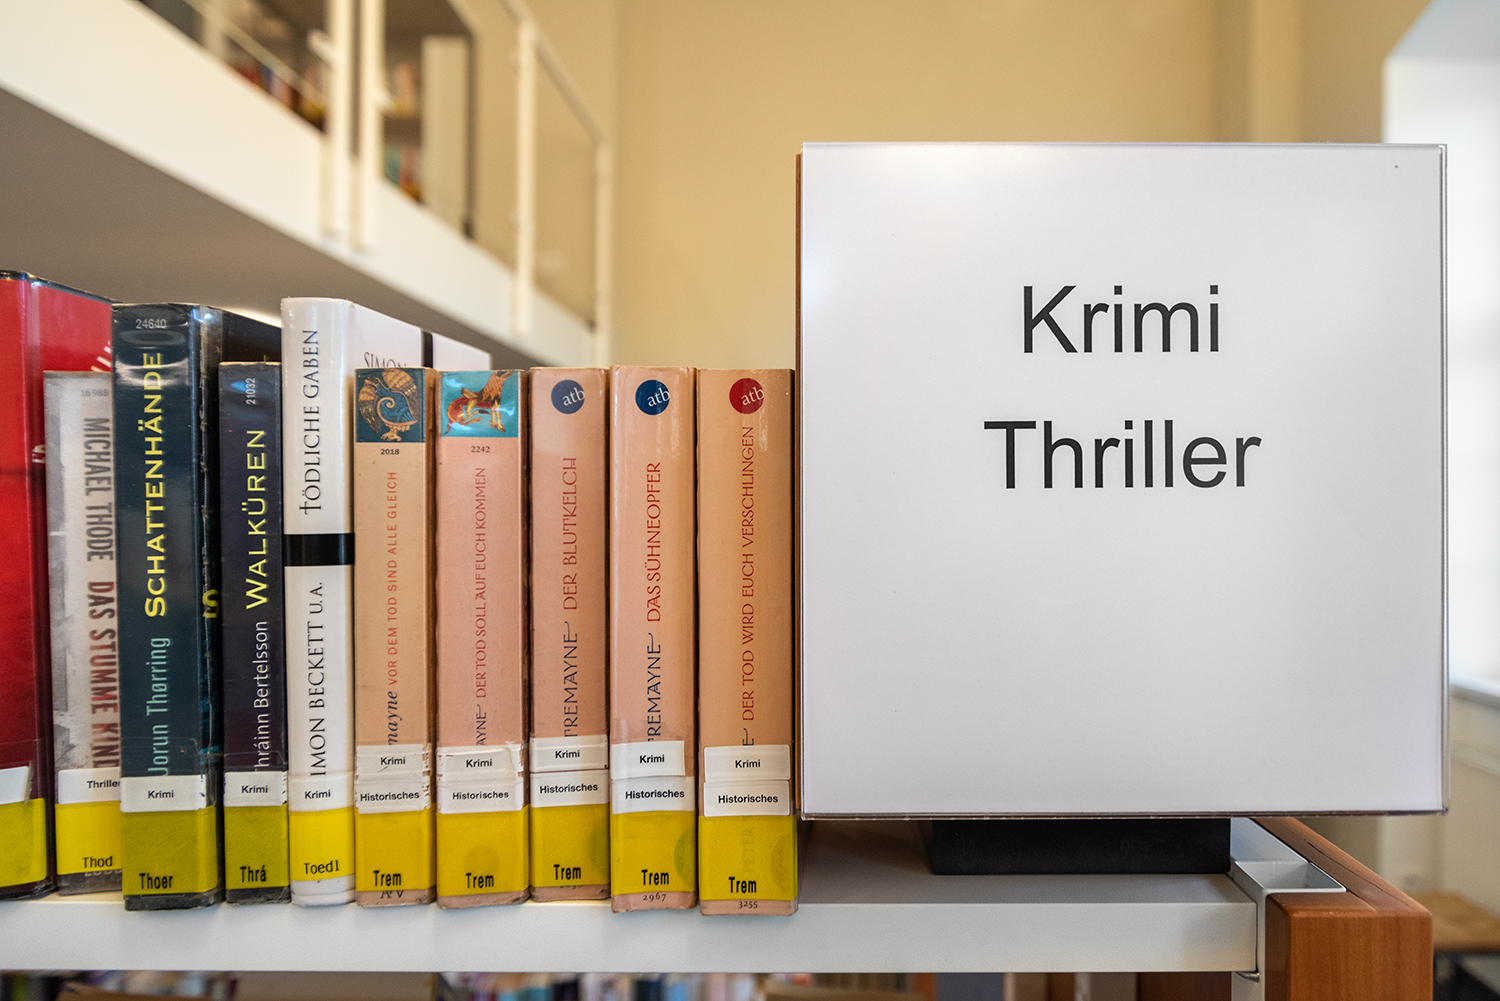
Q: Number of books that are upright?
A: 10